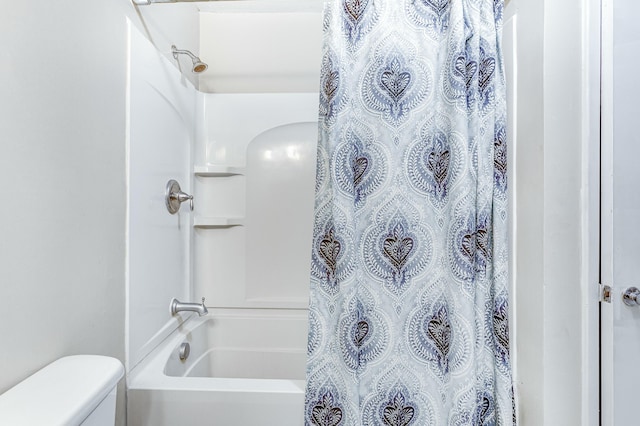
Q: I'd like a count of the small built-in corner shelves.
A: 2